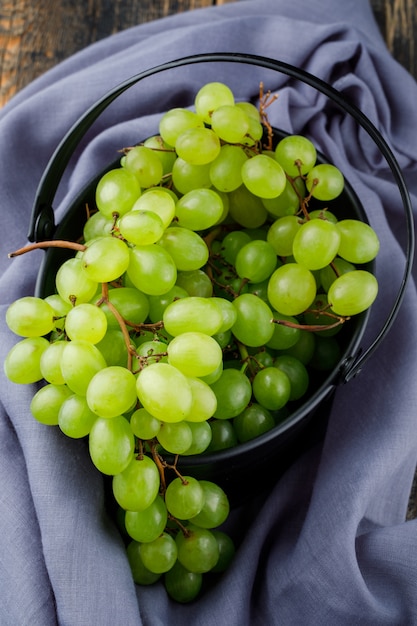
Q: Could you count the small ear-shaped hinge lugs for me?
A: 2